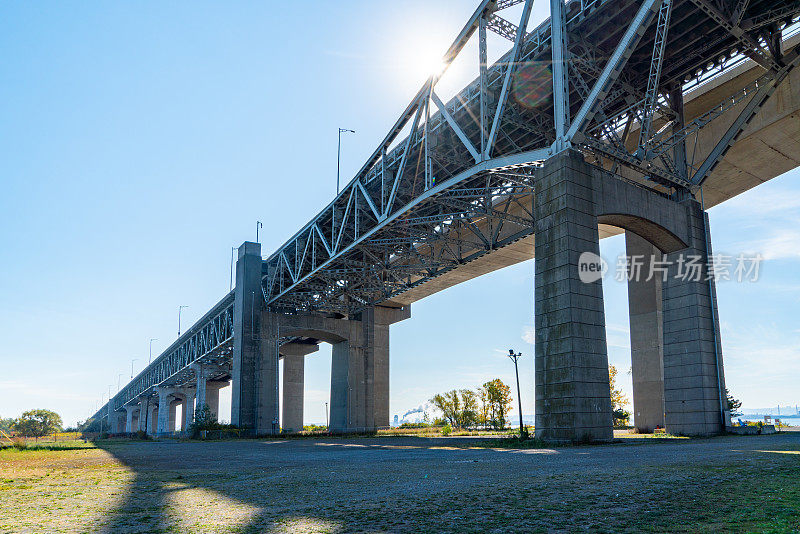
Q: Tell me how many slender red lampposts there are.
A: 0